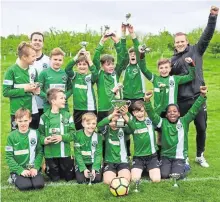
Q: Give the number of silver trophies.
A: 11